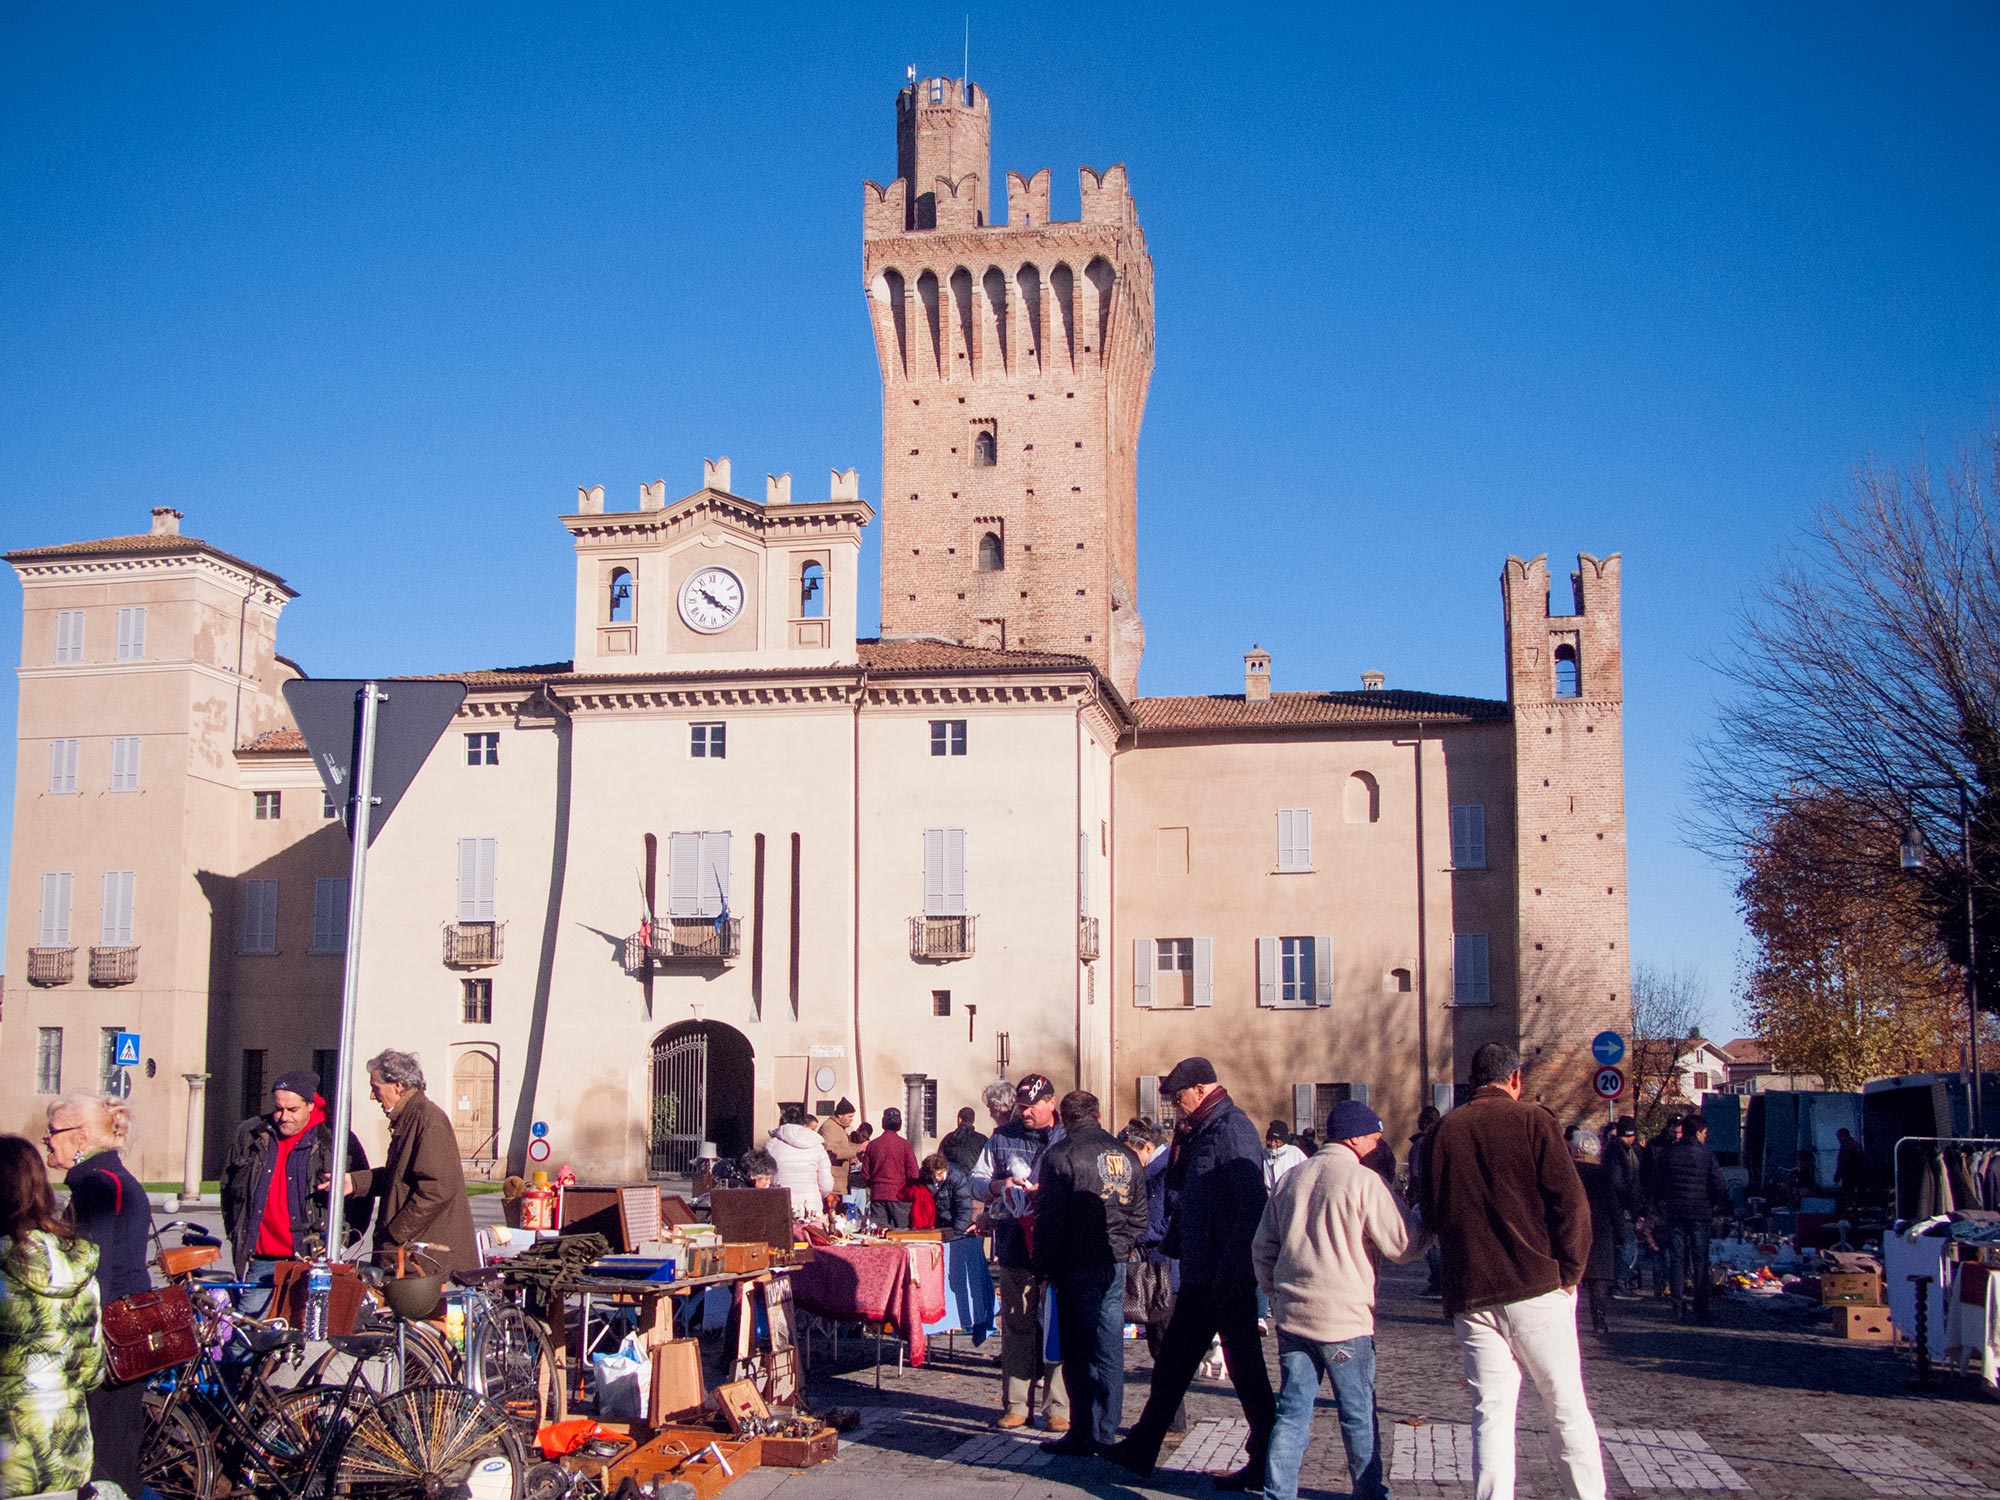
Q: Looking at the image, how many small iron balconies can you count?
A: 6